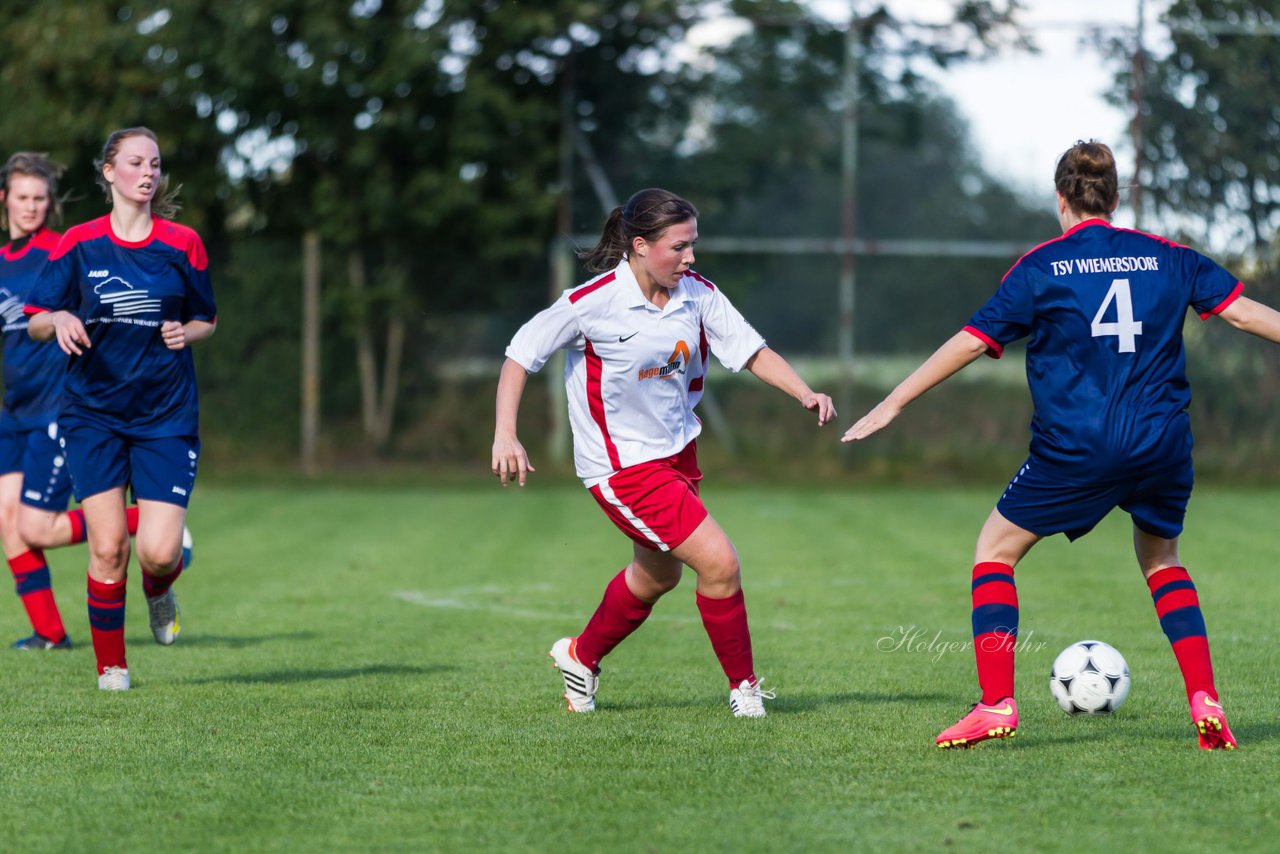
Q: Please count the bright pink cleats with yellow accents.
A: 2